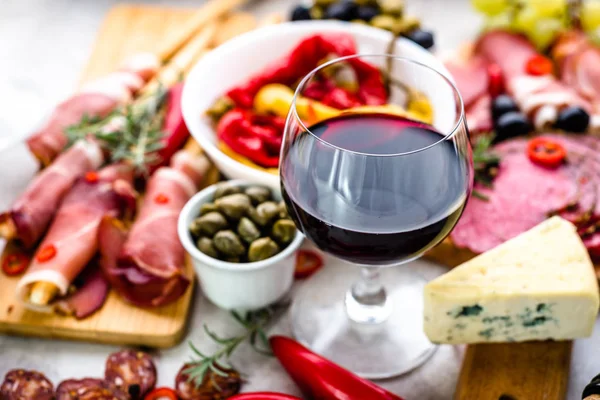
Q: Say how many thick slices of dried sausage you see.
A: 4